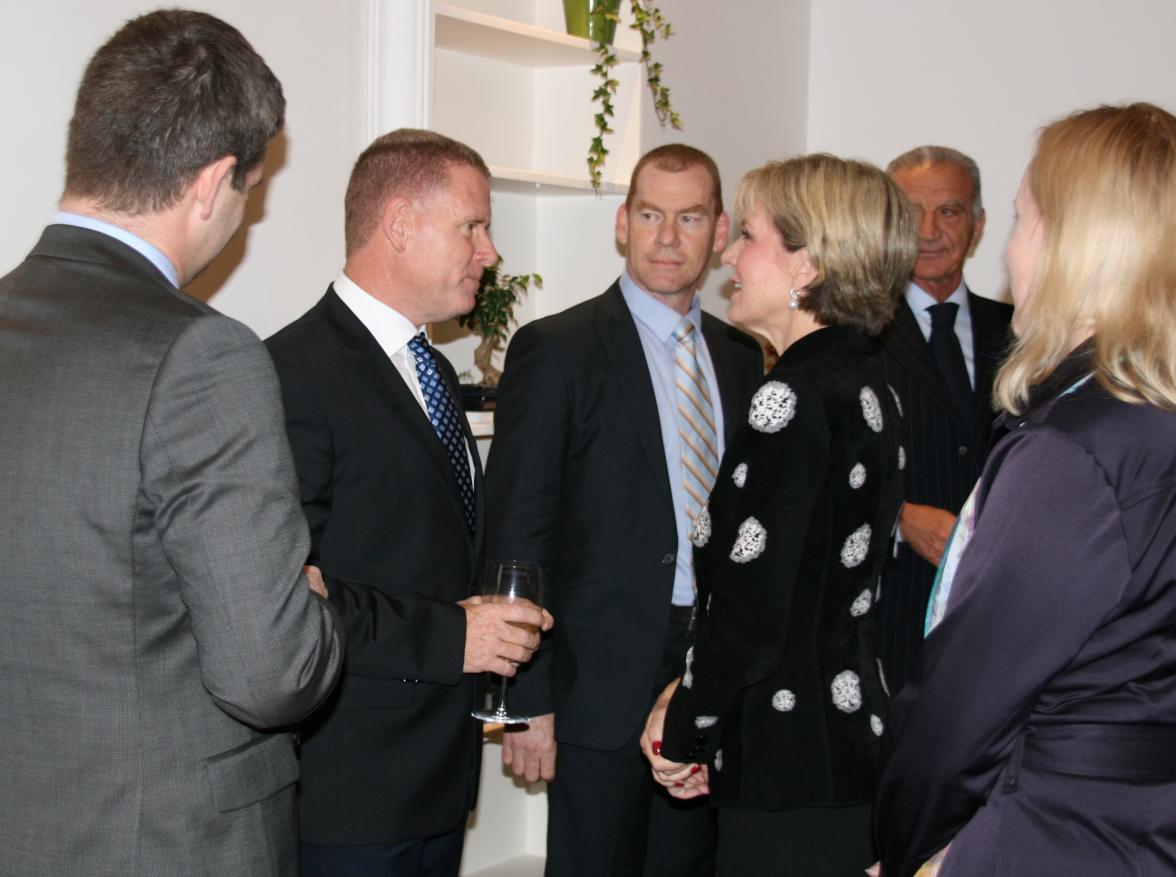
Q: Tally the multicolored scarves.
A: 1